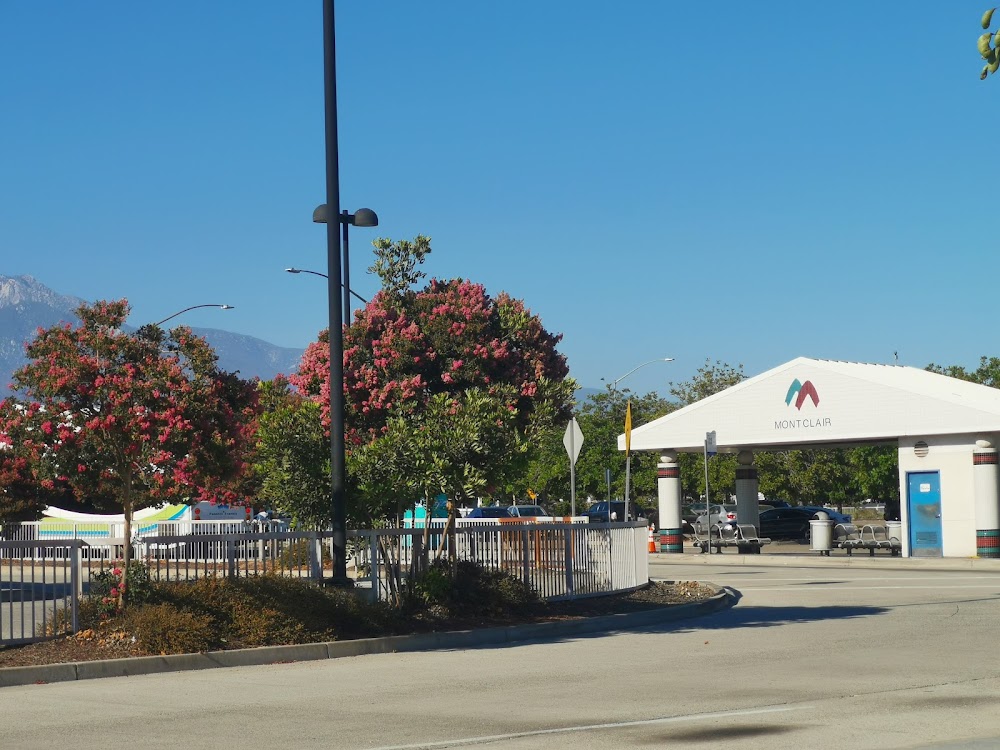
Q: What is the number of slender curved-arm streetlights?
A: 3